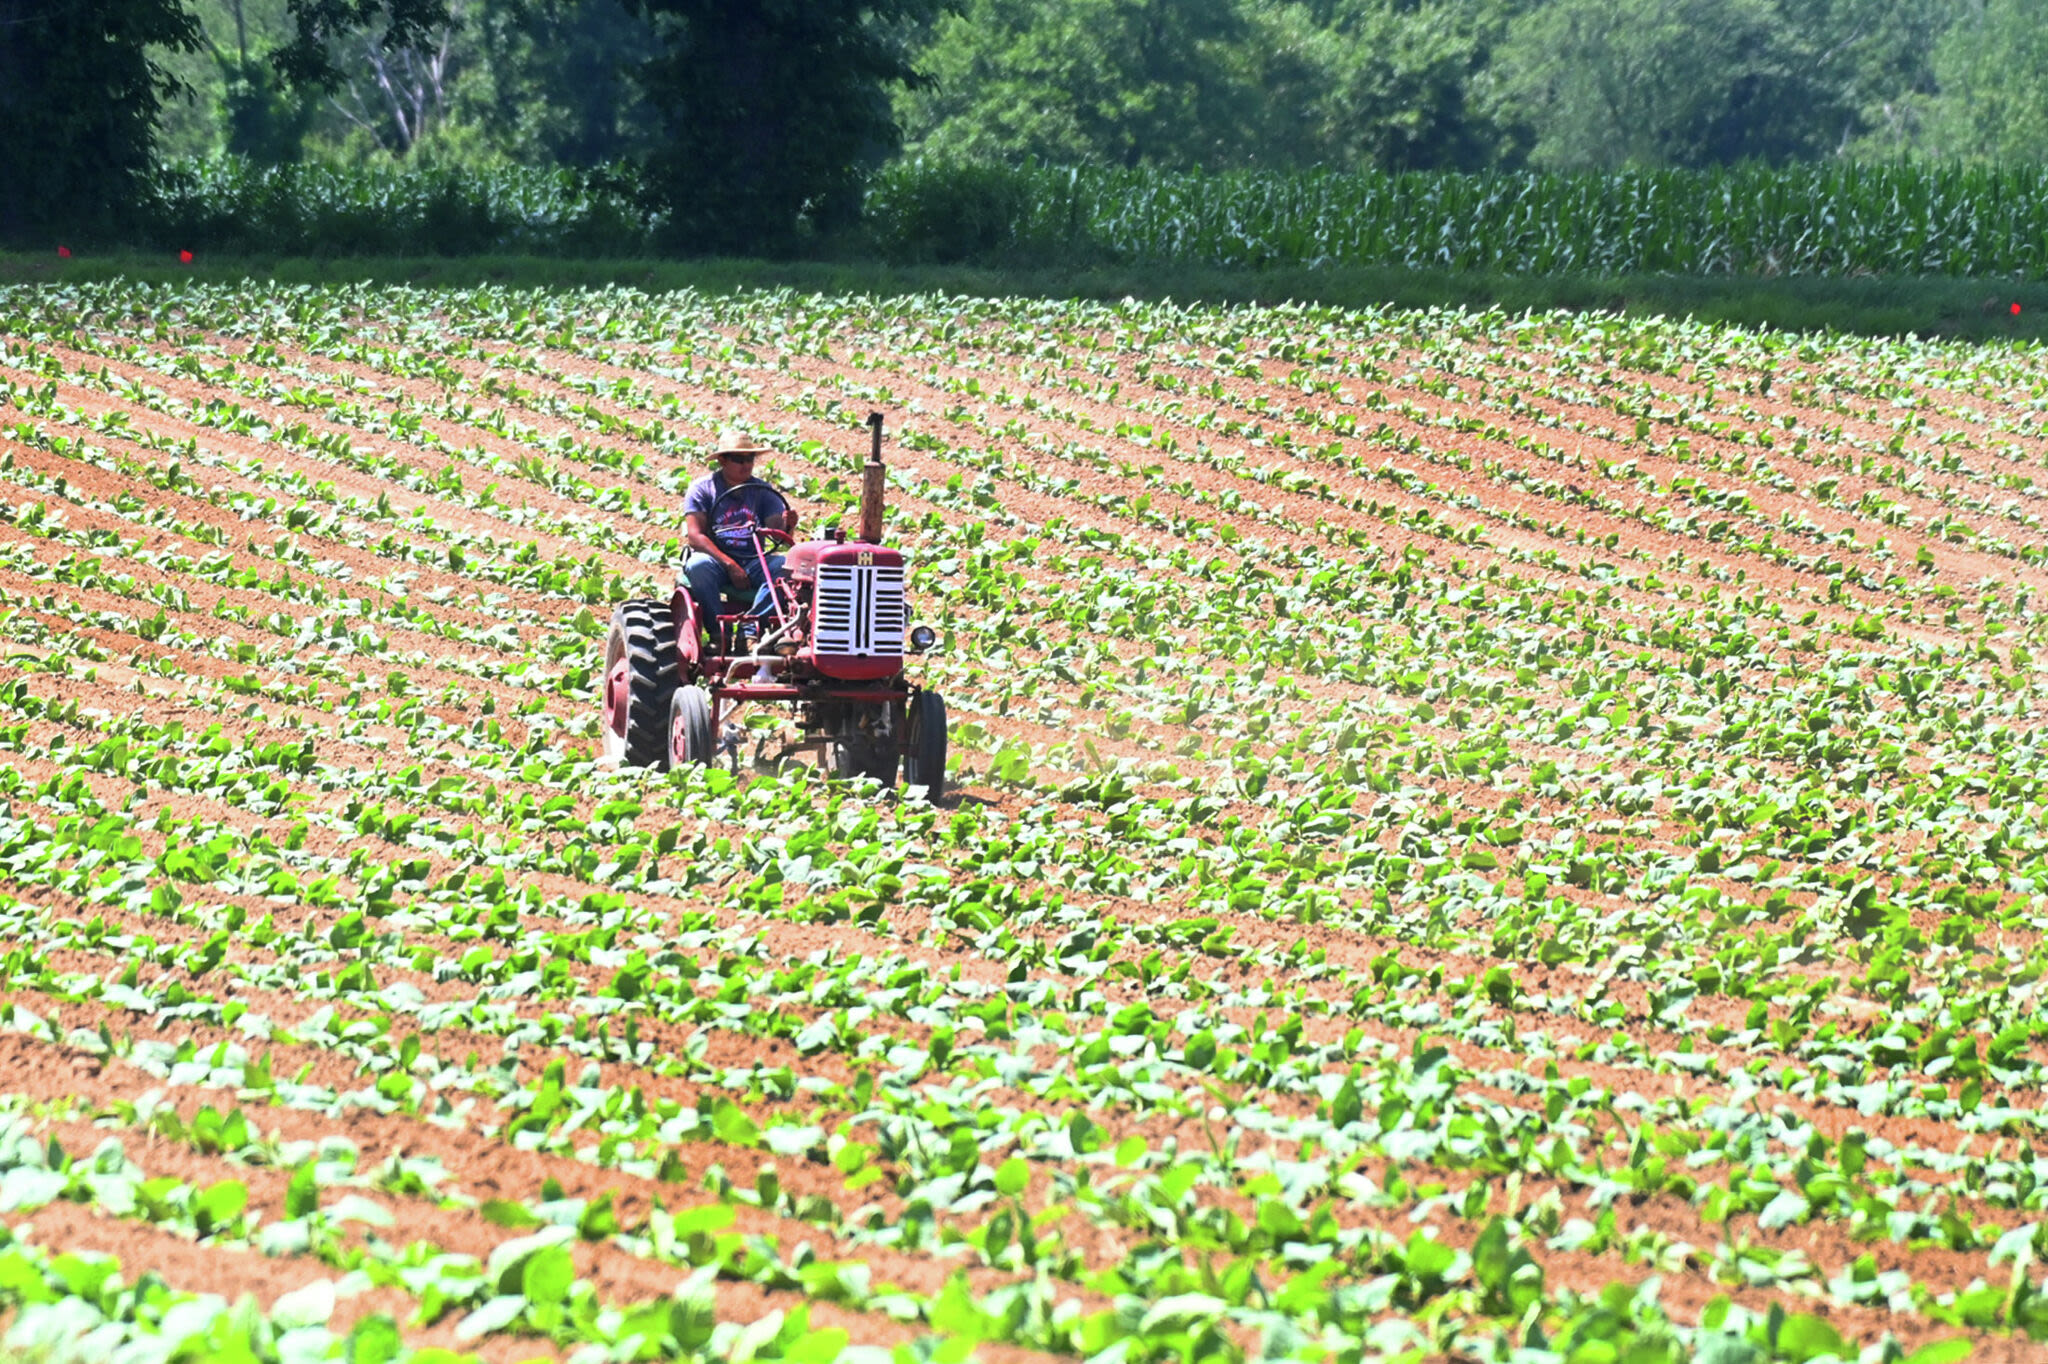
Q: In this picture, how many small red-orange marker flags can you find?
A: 3